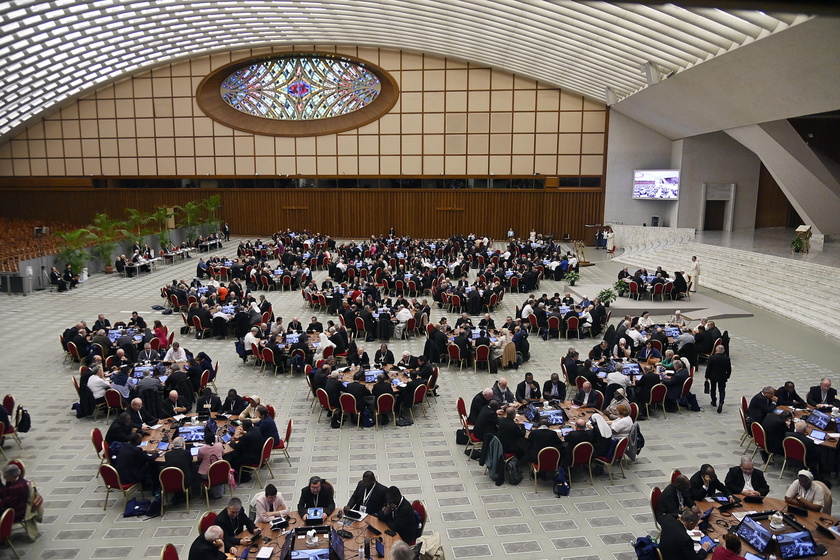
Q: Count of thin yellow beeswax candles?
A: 0